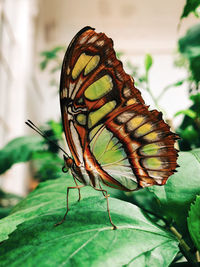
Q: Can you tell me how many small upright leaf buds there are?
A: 1